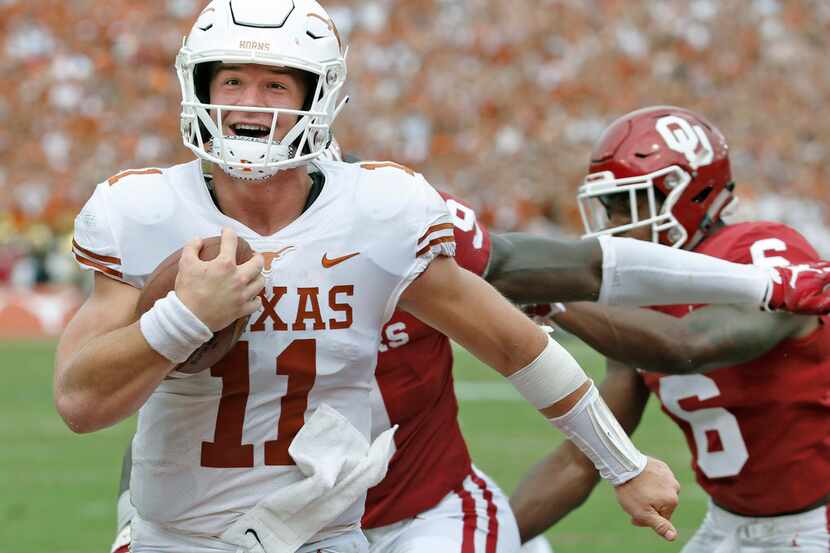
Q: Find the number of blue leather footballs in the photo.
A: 0